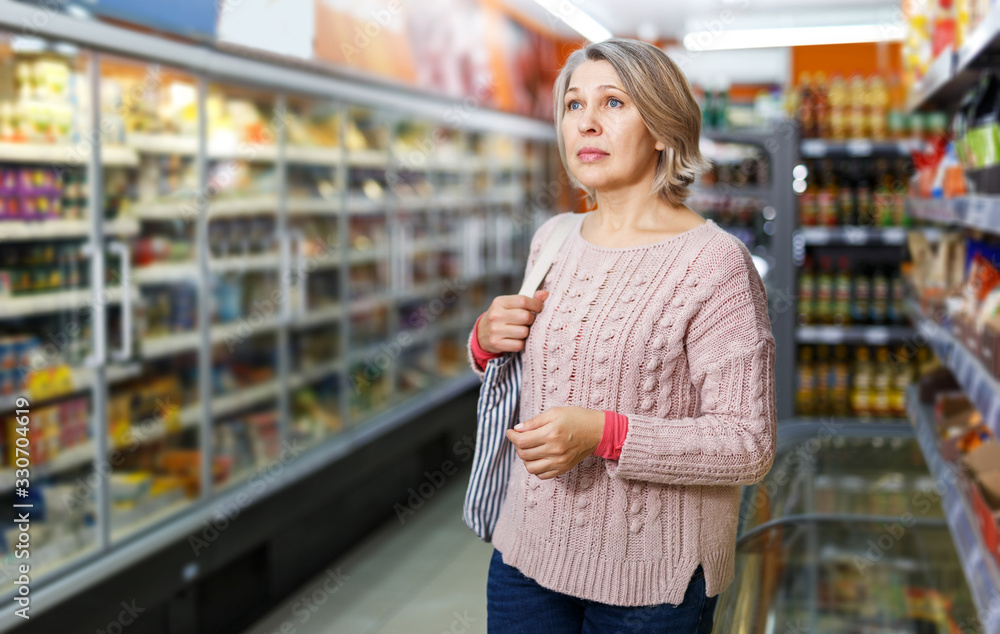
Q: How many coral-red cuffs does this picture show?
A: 2